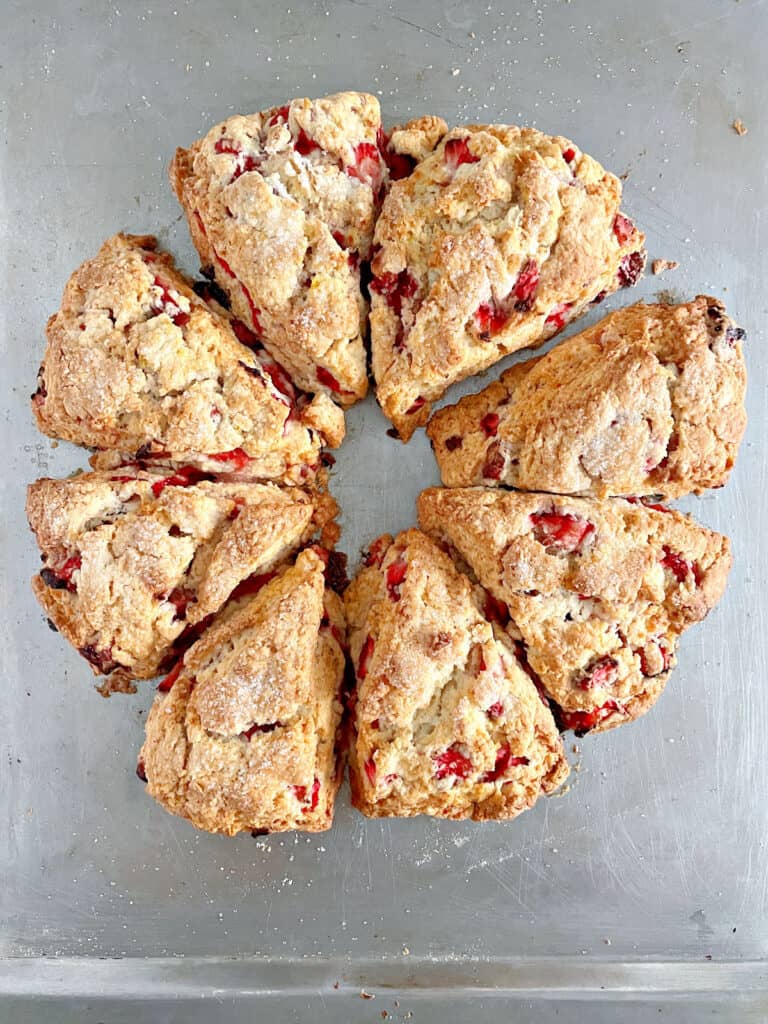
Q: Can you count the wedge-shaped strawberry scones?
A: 8